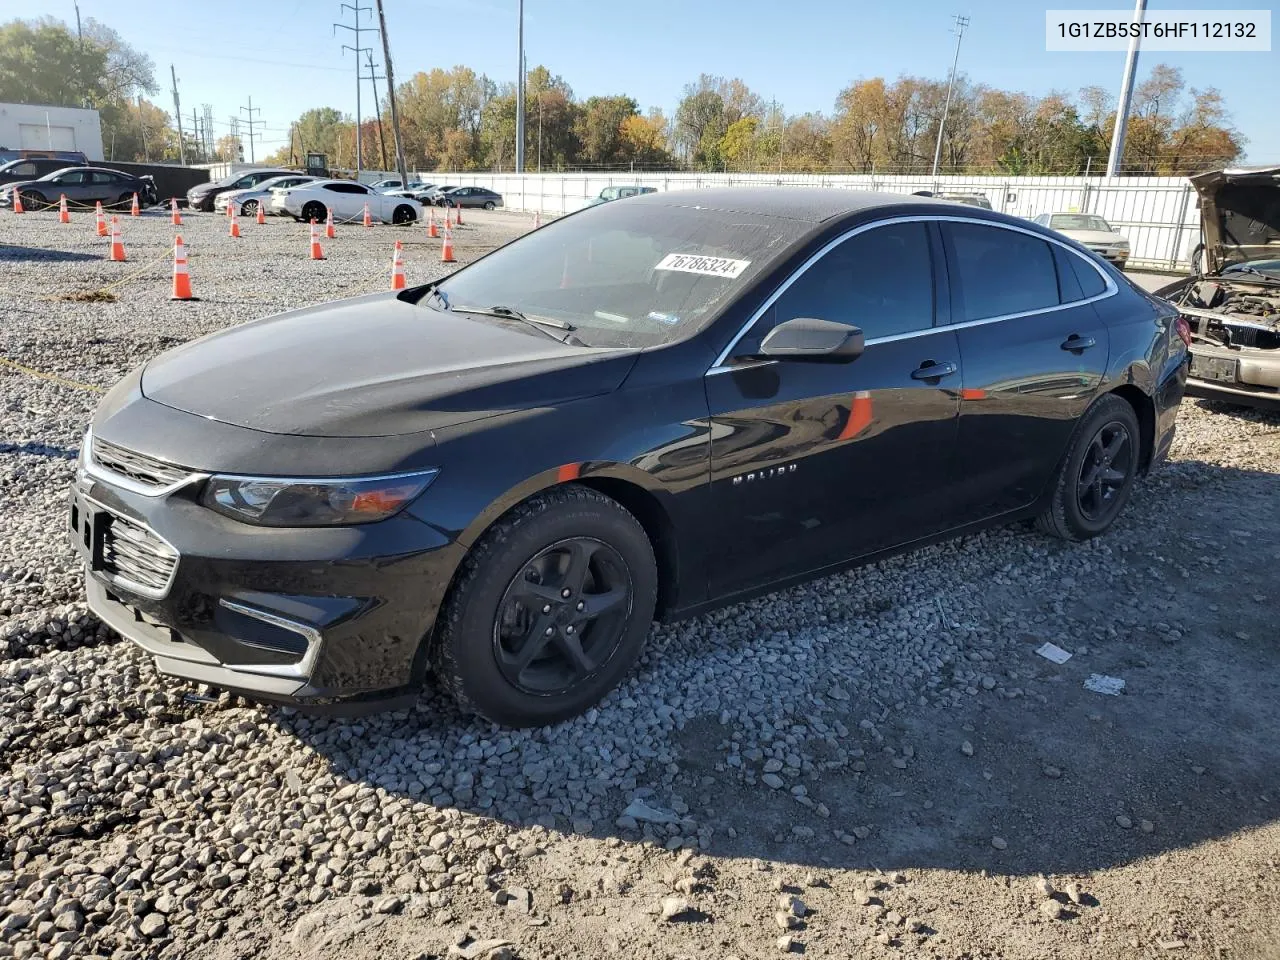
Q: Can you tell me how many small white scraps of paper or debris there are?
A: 2